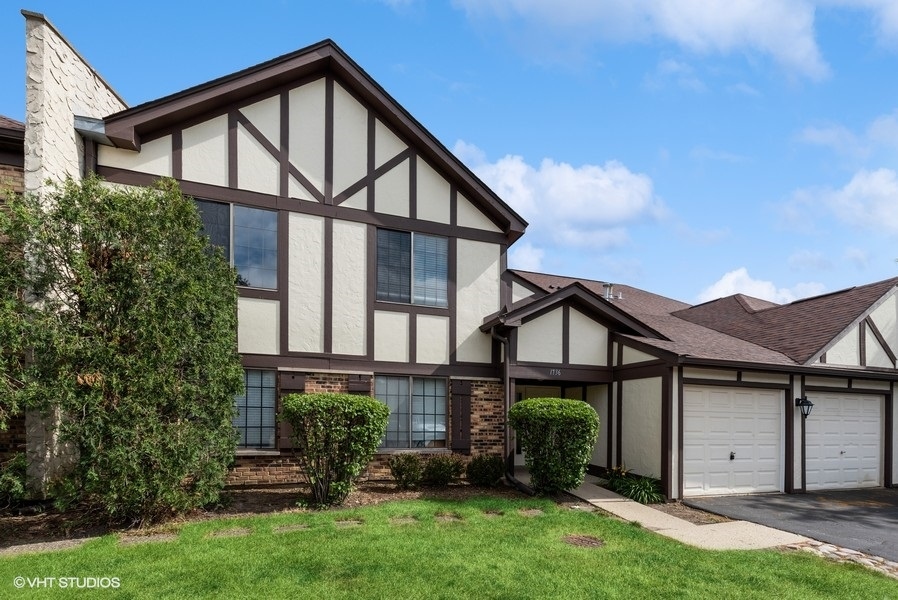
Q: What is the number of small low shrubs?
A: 3